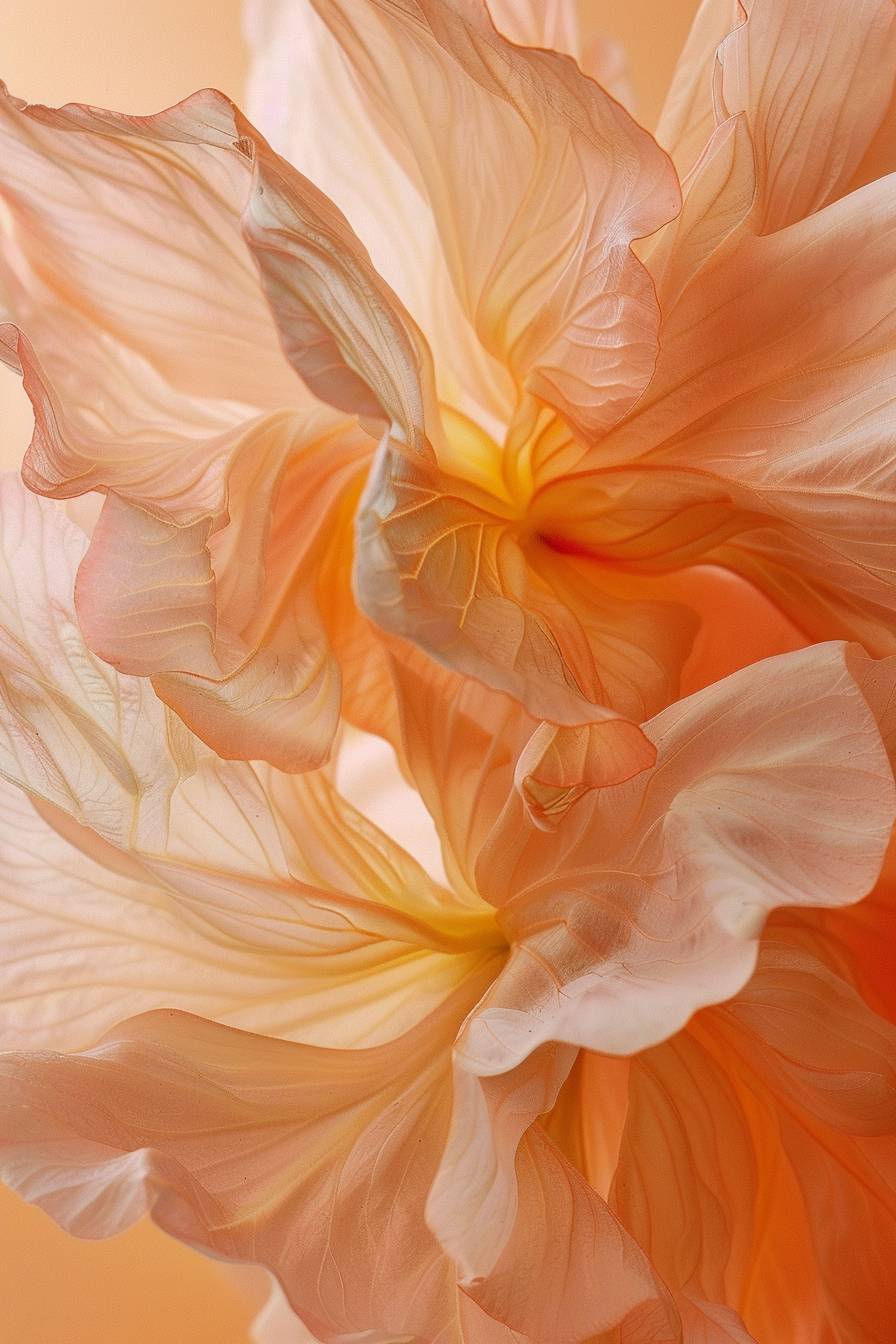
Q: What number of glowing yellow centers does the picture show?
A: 2